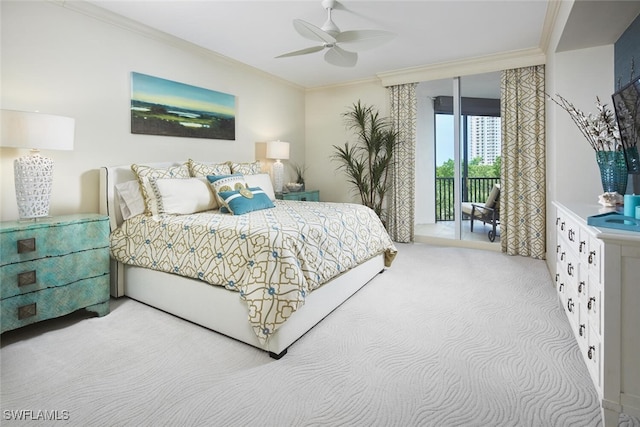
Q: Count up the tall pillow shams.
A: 3